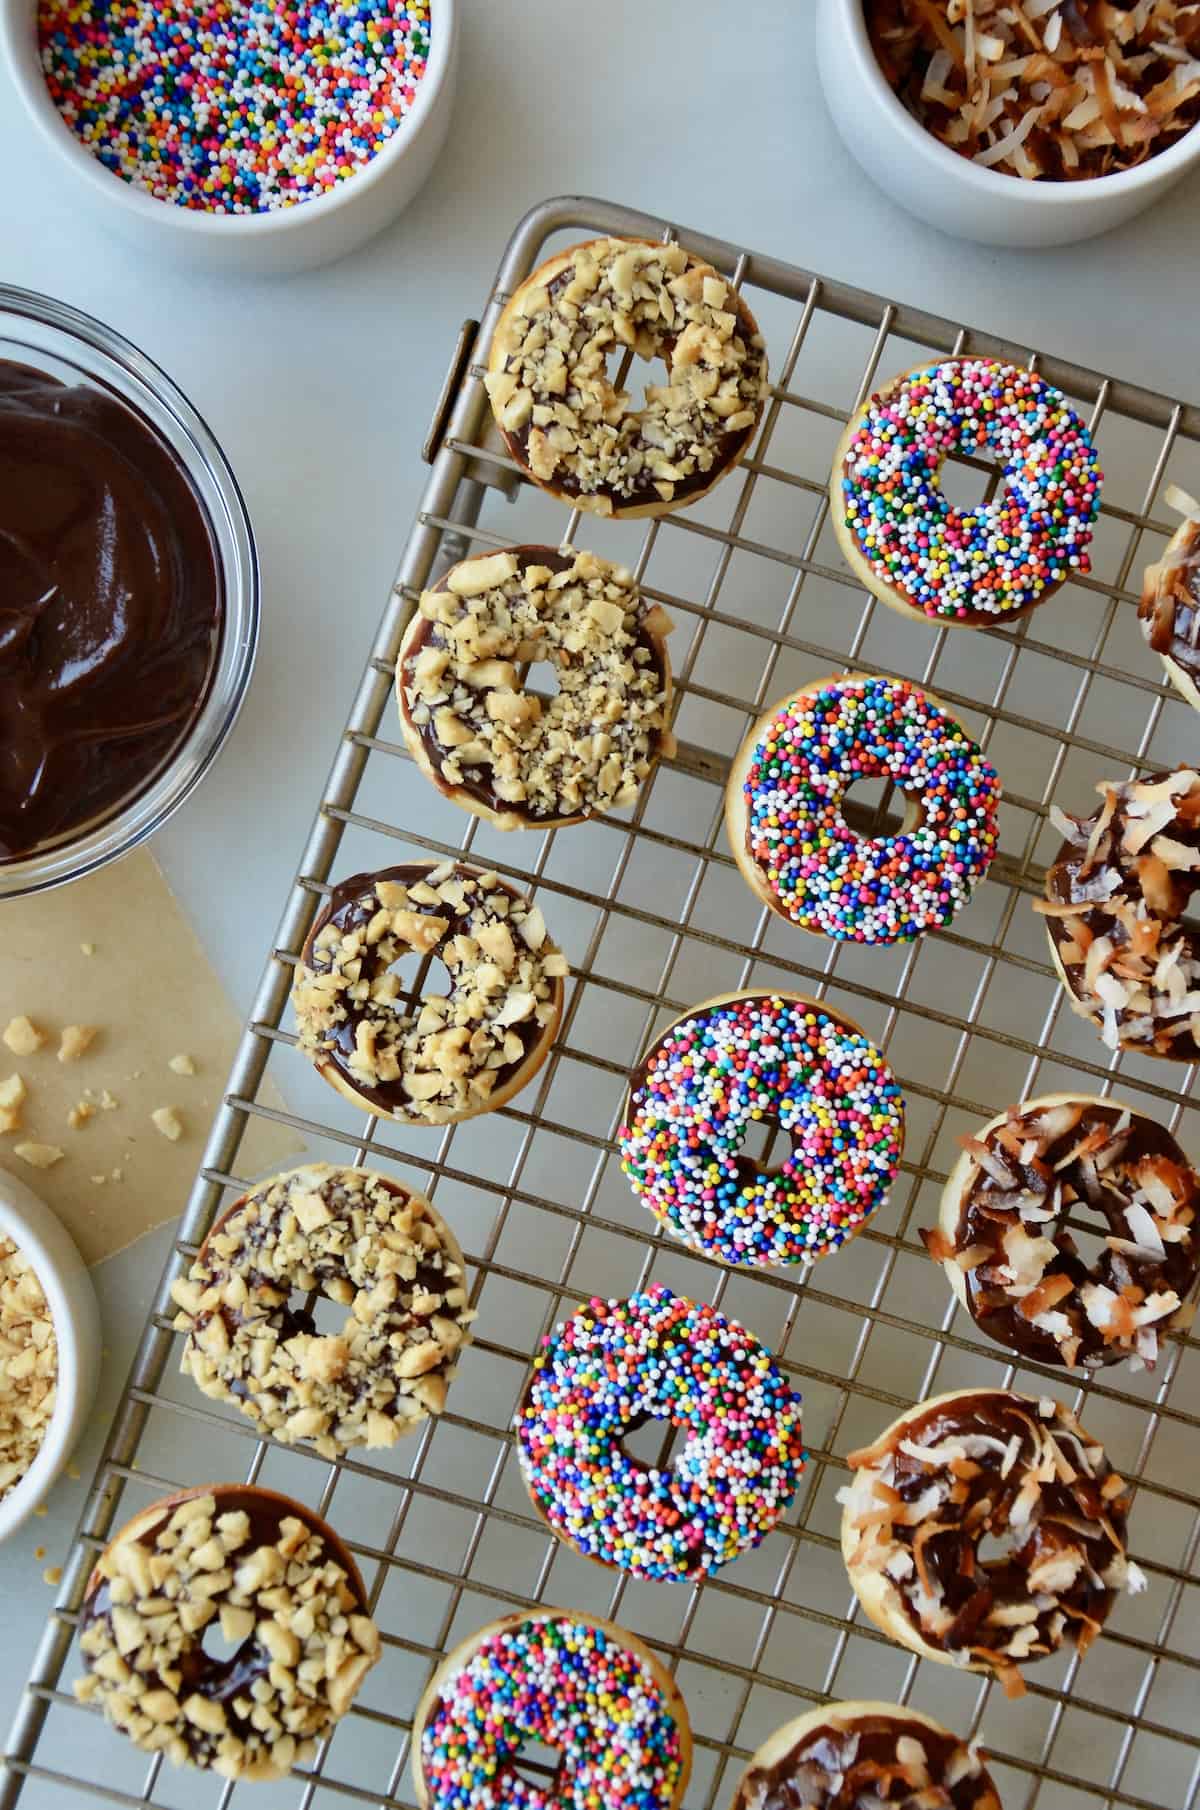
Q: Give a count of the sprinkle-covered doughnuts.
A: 5